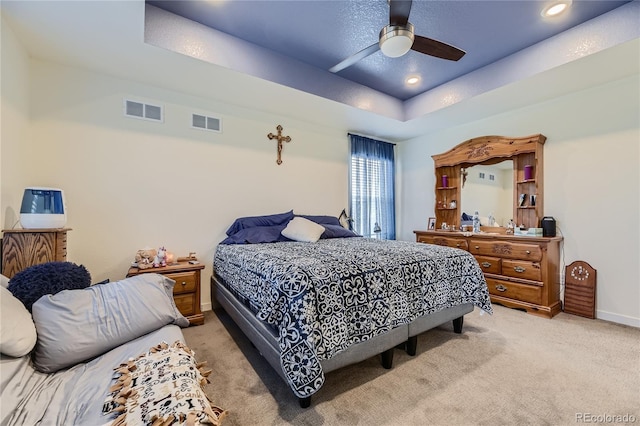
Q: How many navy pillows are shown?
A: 5